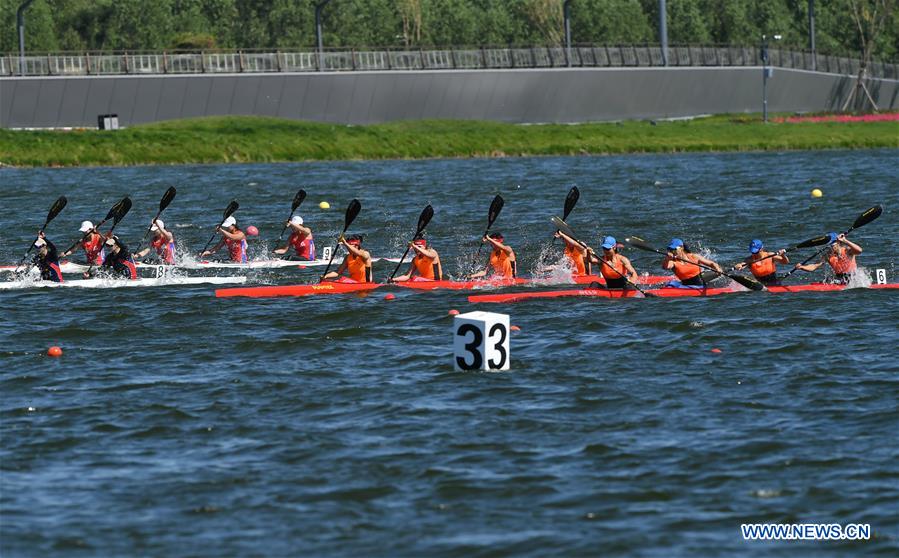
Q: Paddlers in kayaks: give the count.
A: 14